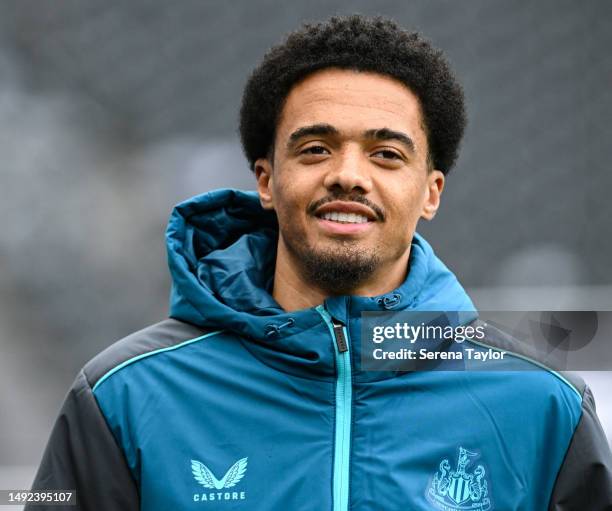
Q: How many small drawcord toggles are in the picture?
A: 2